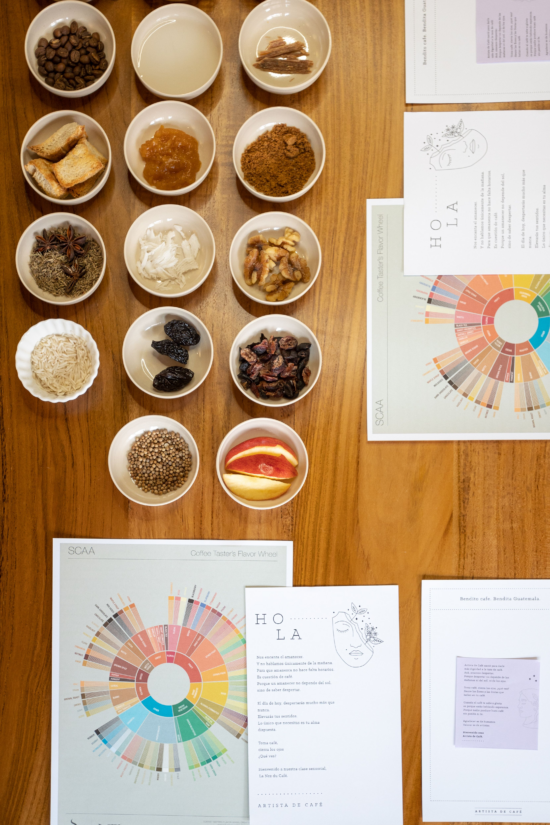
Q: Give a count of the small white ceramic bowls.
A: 14